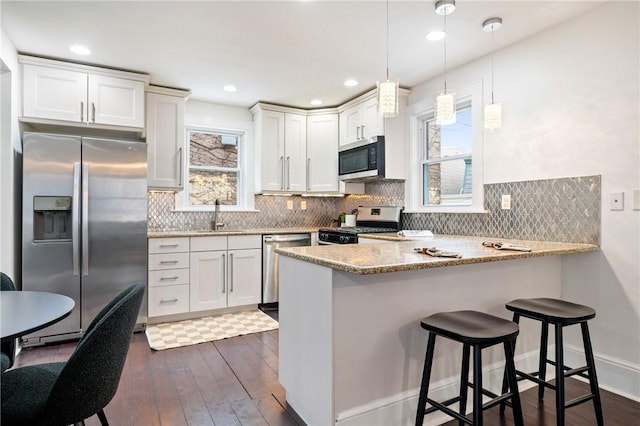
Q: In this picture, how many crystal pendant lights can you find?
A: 3